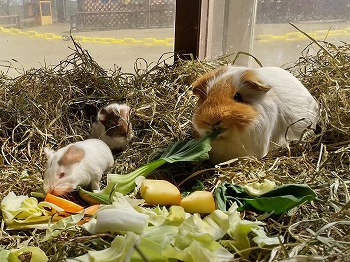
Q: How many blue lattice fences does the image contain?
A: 0